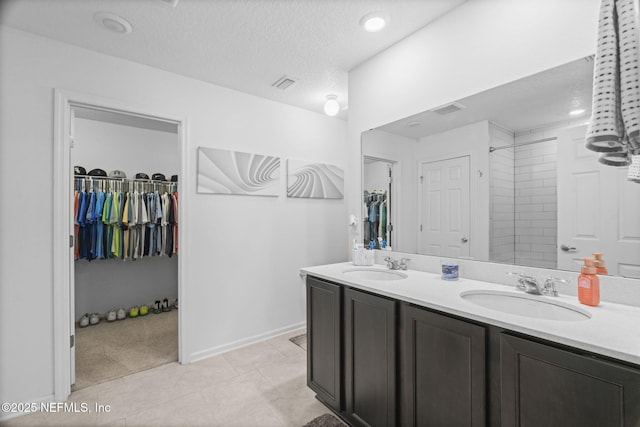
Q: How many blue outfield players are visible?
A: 0